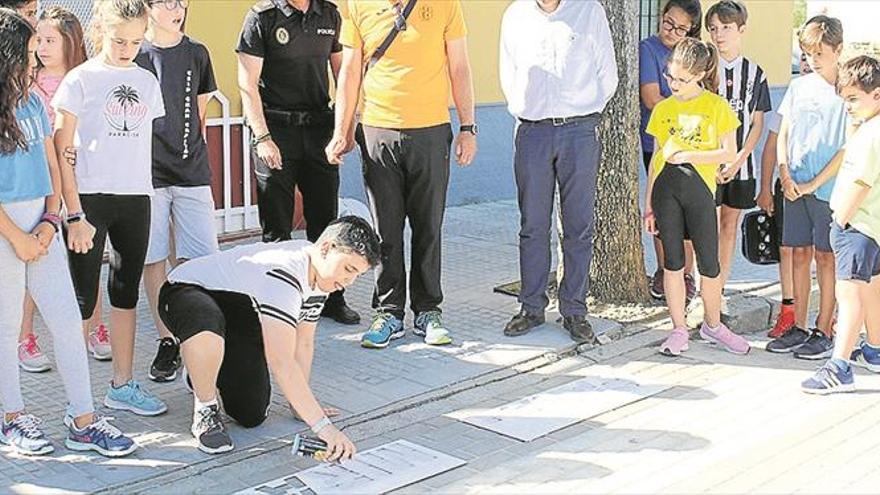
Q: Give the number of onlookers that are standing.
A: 14